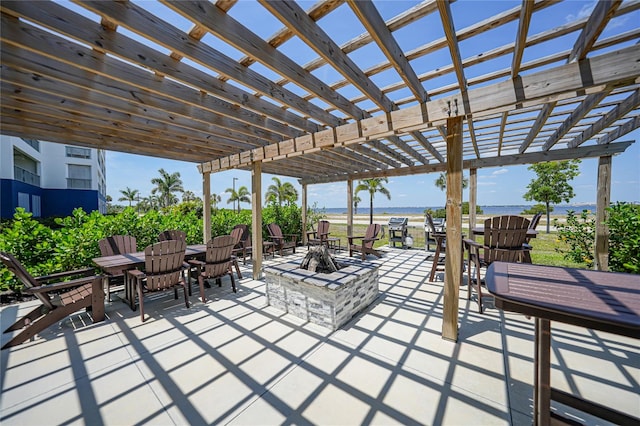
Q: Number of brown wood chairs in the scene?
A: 13